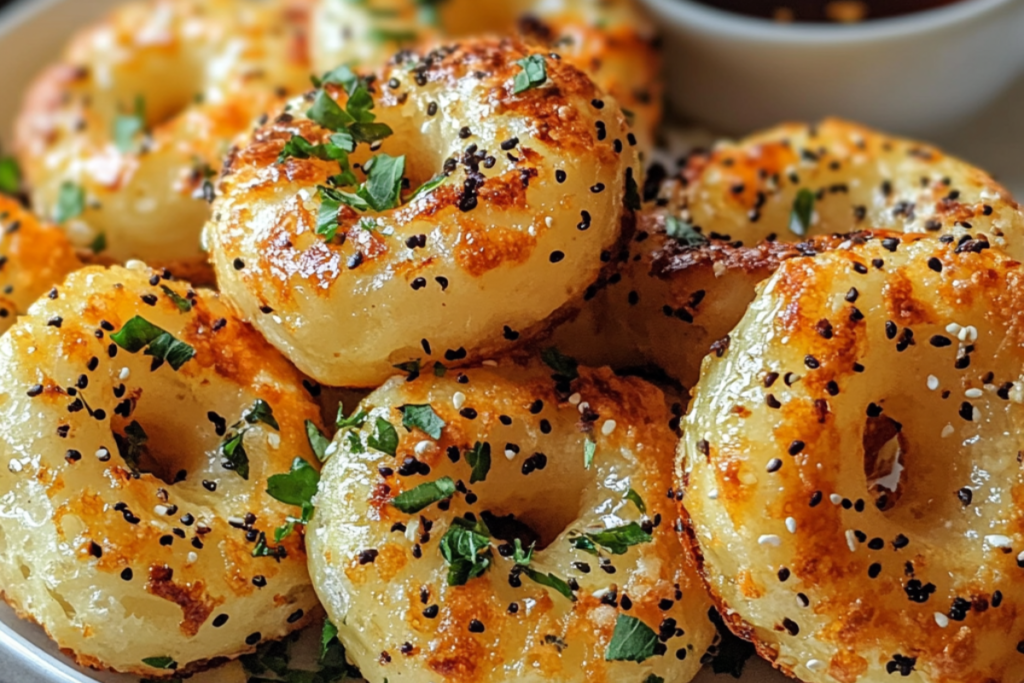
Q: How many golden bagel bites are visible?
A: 8